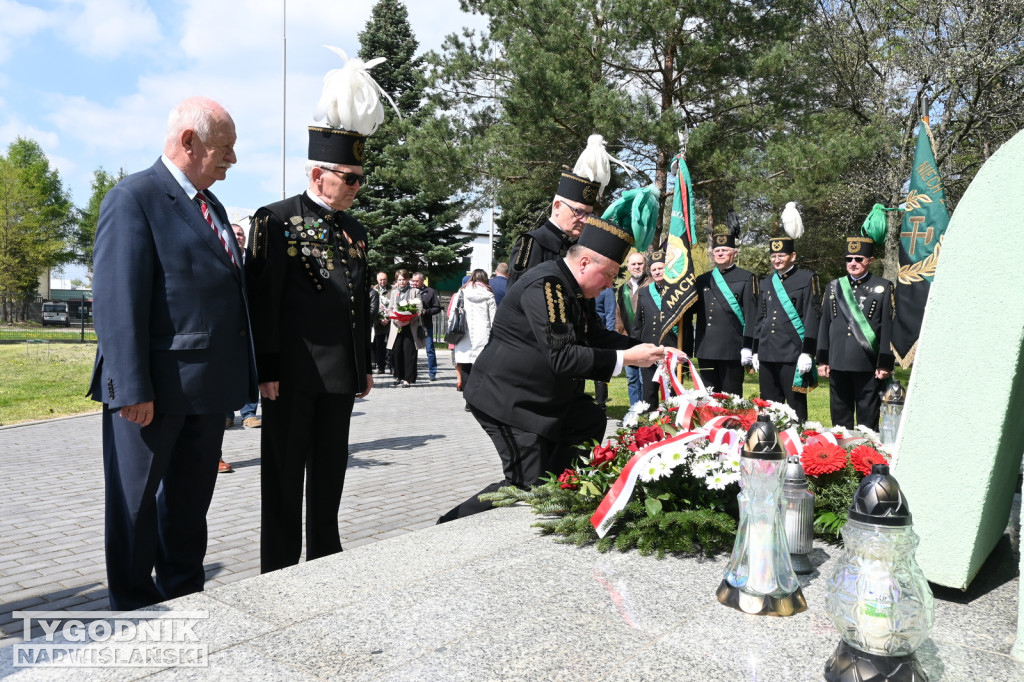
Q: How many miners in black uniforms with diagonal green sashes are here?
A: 4